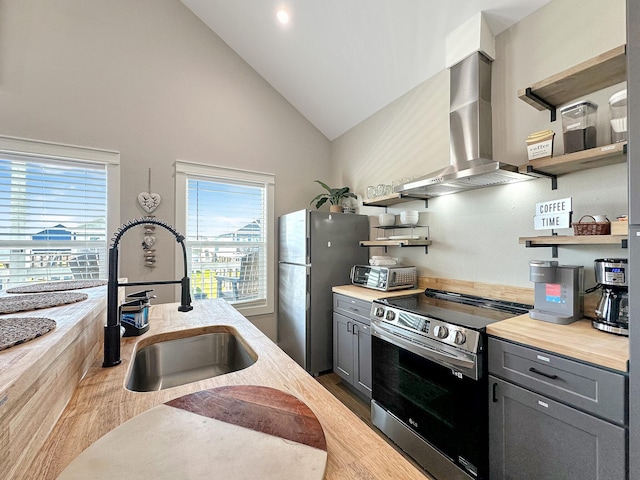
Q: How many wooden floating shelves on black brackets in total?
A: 5